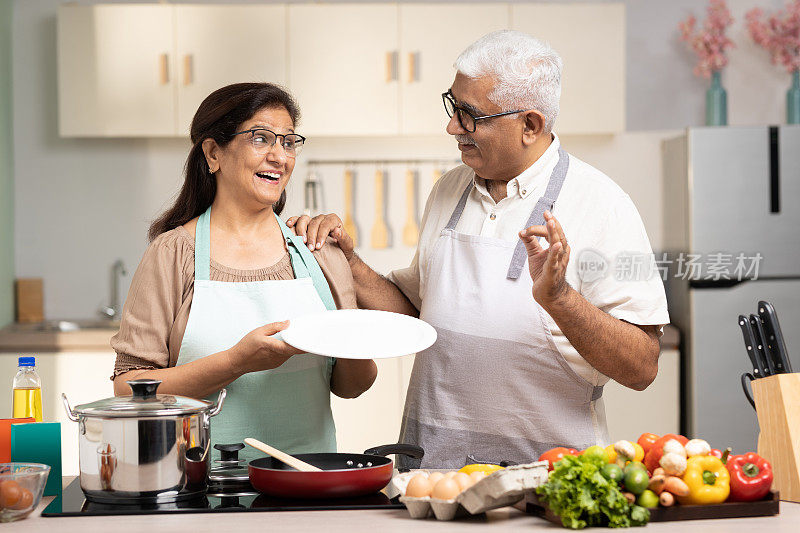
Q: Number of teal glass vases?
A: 2